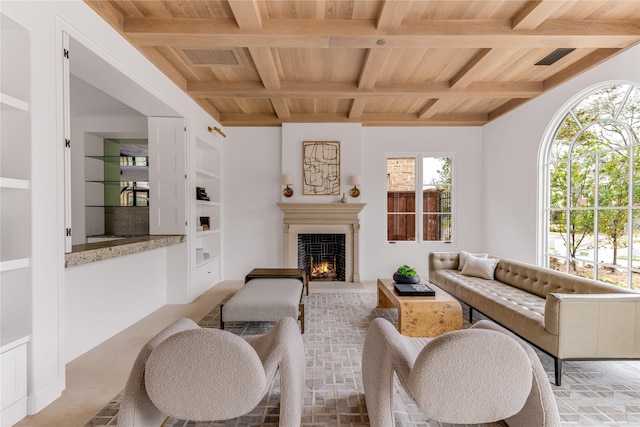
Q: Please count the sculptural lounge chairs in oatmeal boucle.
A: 2